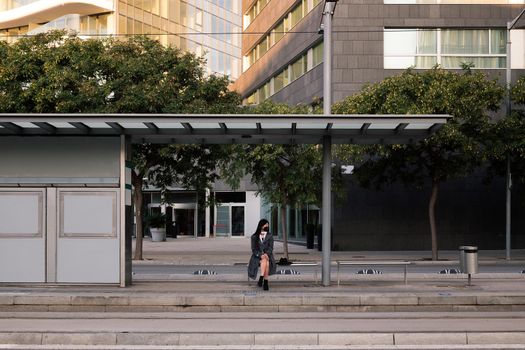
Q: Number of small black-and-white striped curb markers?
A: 4